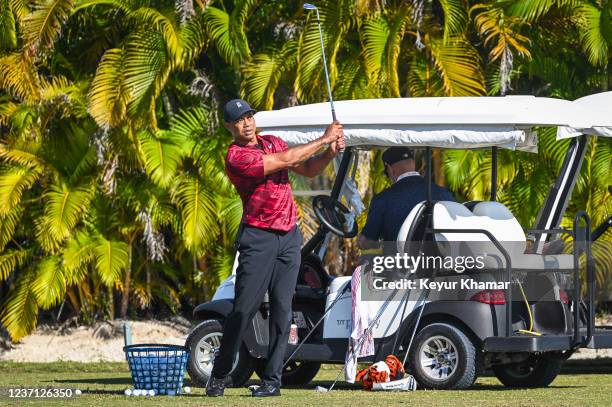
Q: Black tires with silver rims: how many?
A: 2